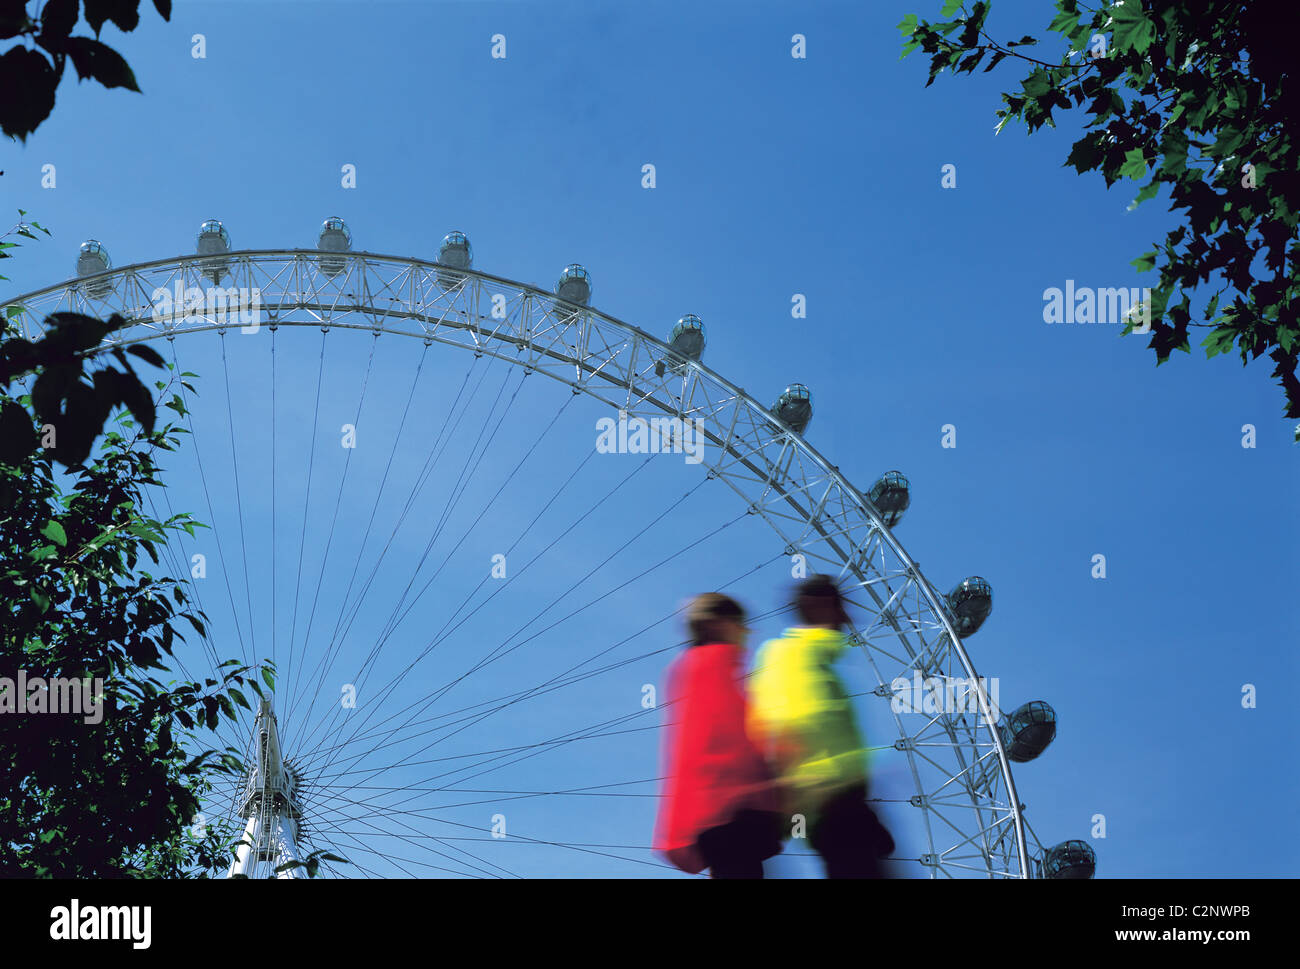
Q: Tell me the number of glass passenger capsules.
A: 11